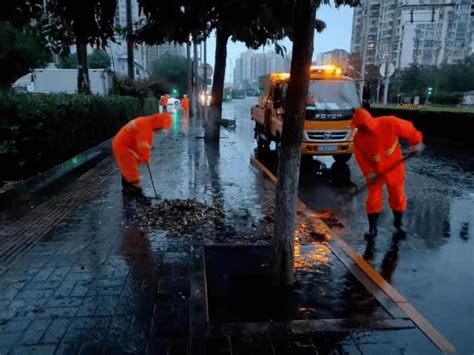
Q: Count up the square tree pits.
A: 1